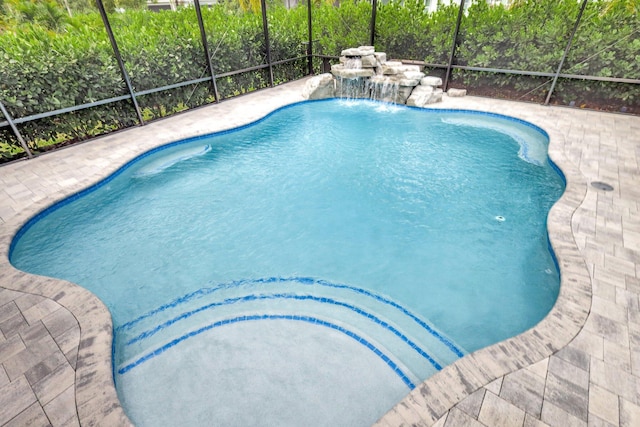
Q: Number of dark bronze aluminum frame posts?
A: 8